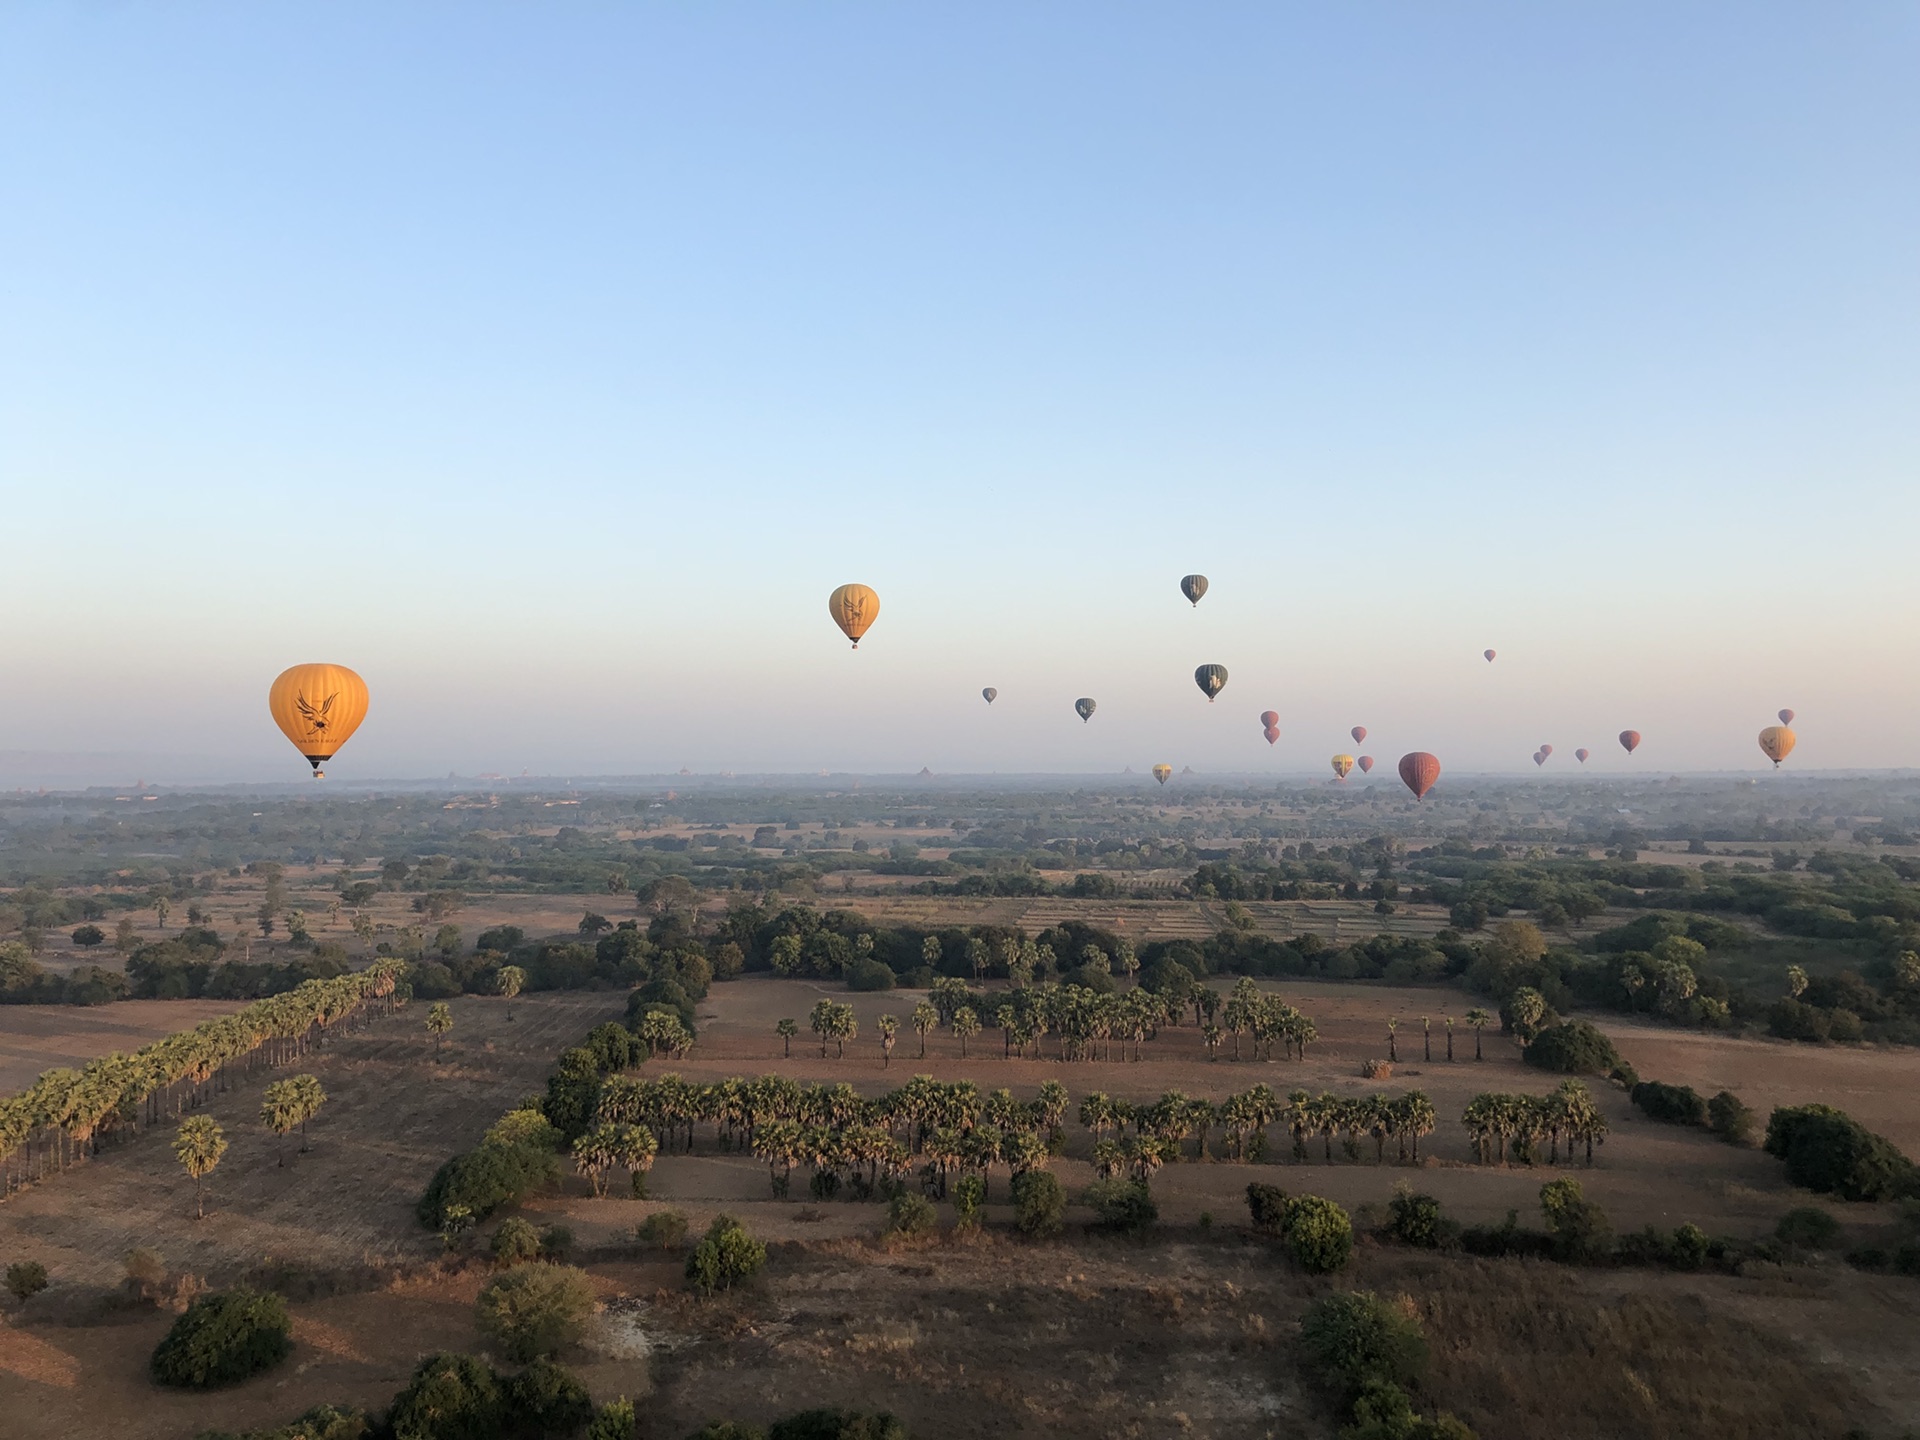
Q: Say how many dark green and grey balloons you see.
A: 4